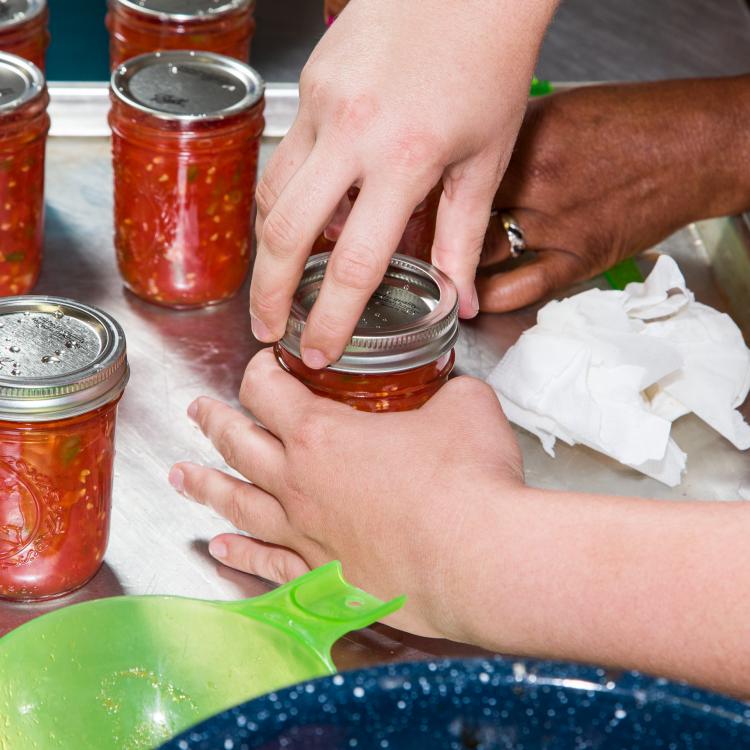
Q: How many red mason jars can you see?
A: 7